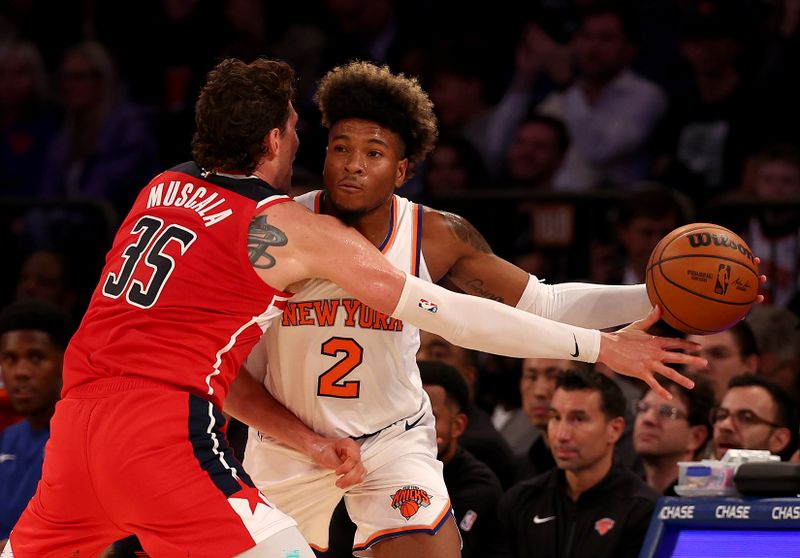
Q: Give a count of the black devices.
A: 1